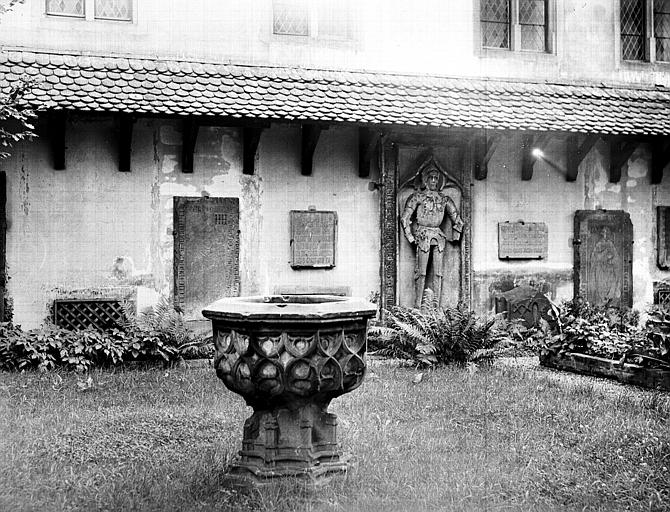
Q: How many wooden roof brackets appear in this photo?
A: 11